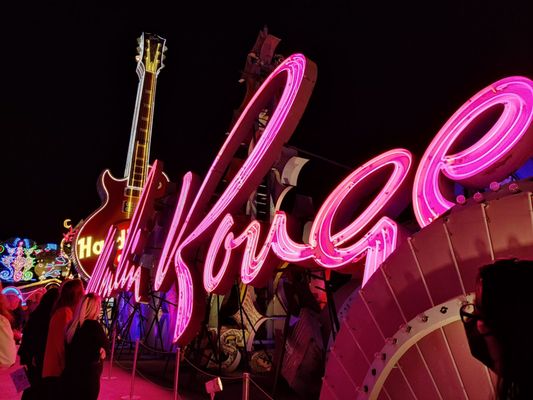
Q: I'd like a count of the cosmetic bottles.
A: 0